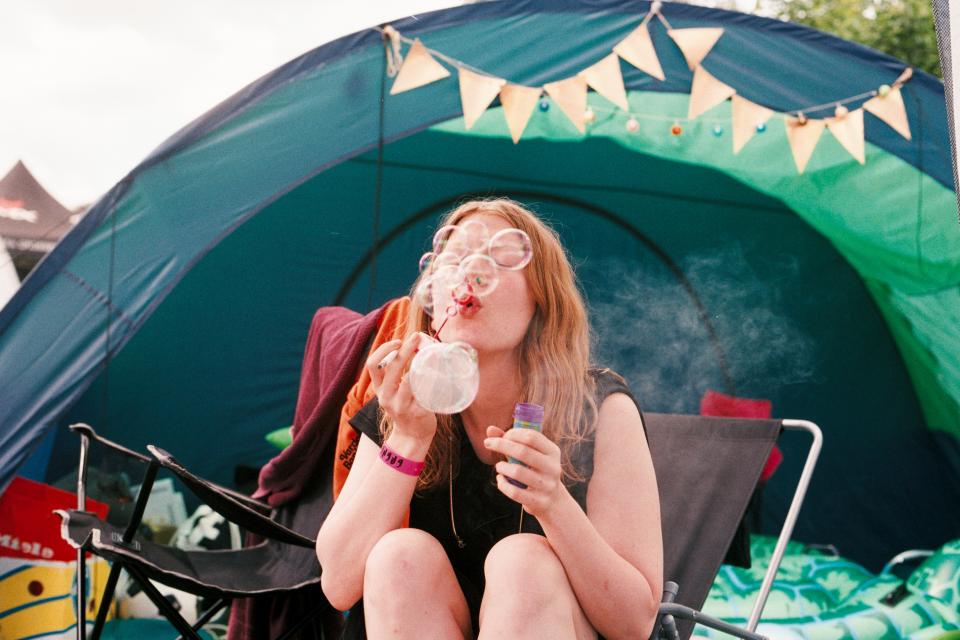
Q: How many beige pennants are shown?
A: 12